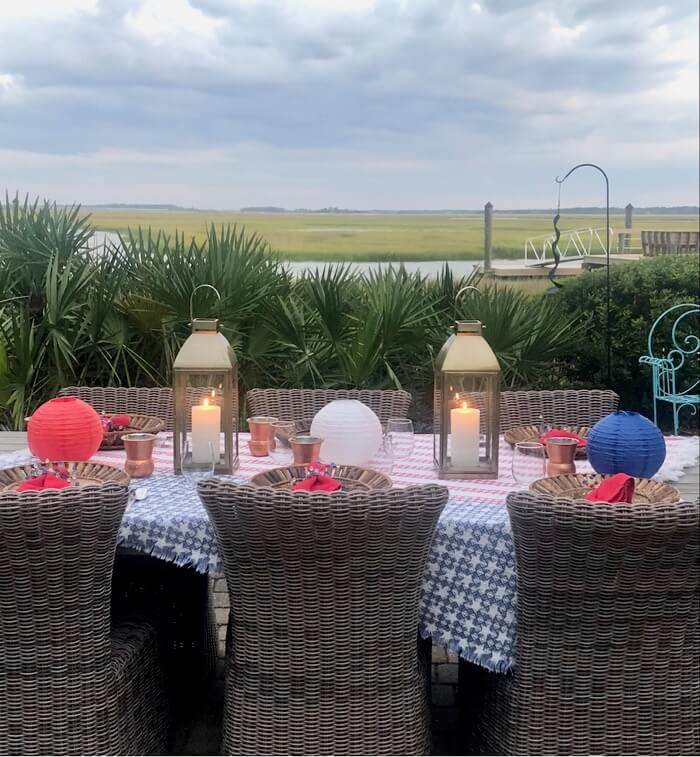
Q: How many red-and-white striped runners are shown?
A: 1